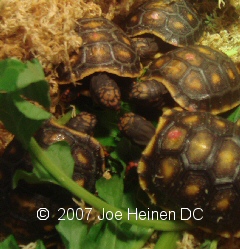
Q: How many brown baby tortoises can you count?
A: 5